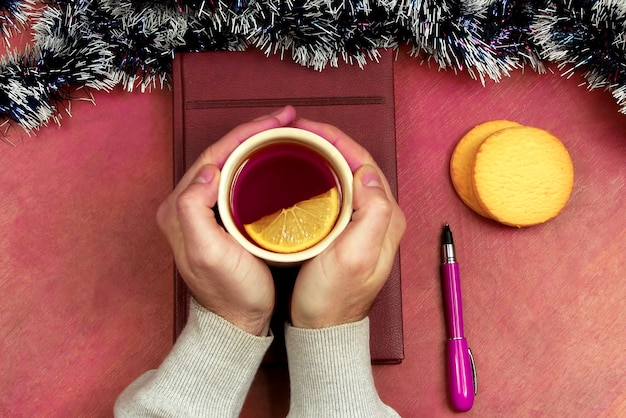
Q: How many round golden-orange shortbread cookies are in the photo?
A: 2